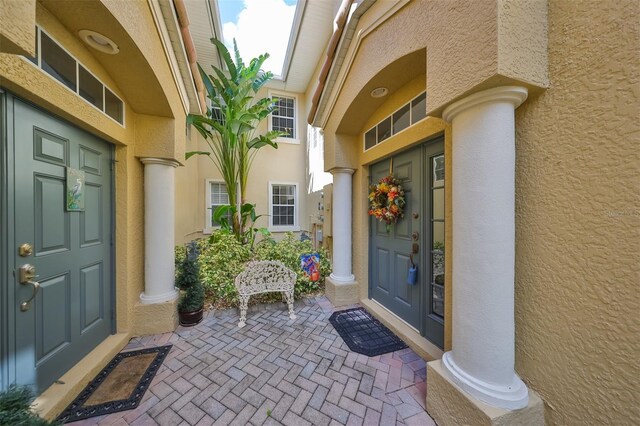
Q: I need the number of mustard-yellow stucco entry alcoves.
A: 2